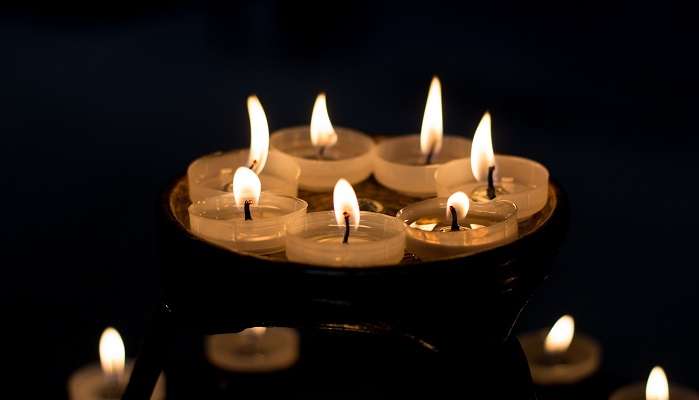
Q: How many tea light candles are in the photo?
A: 11